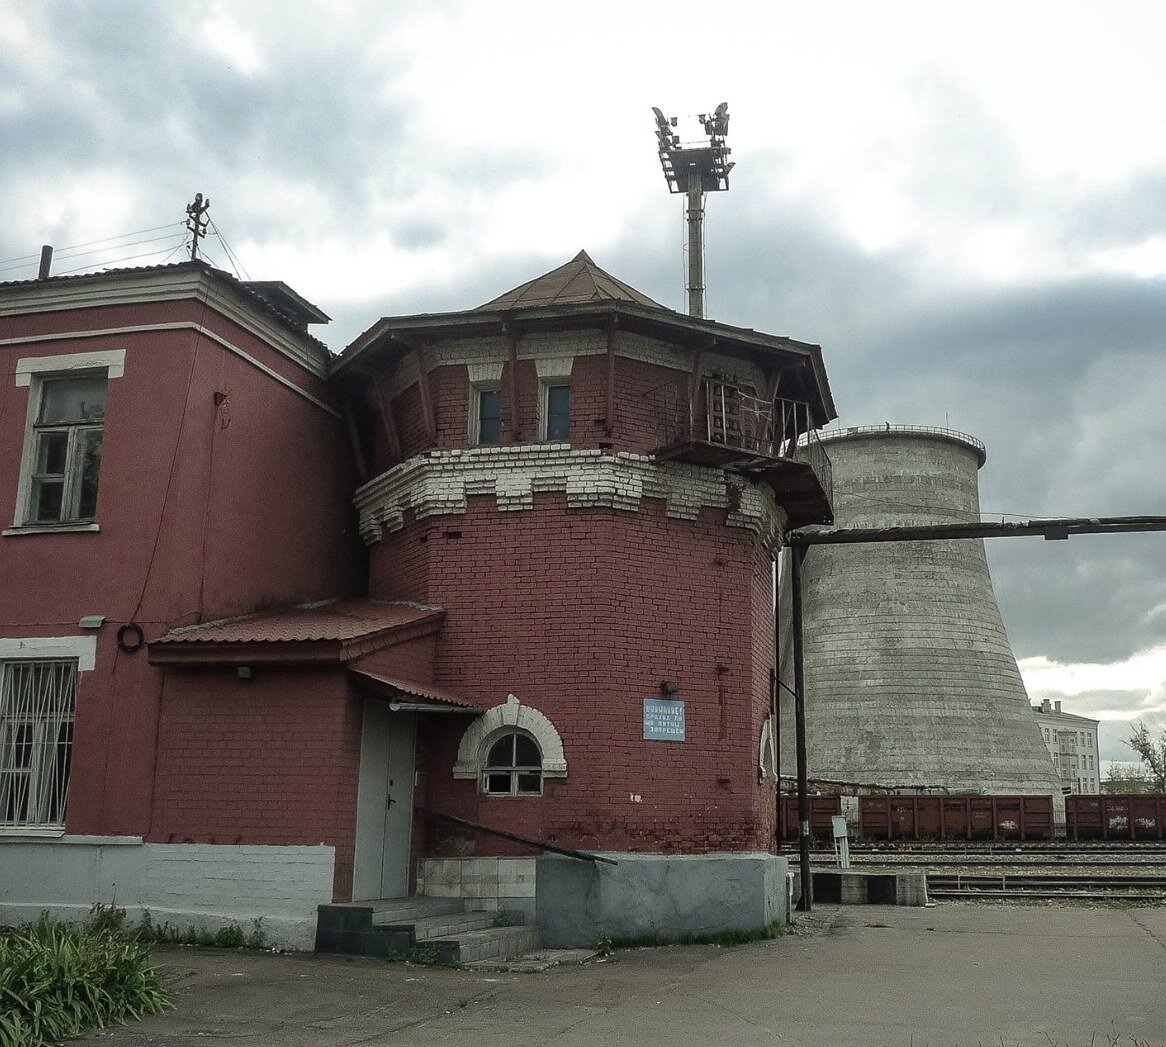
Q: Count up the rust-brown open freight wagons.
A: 3